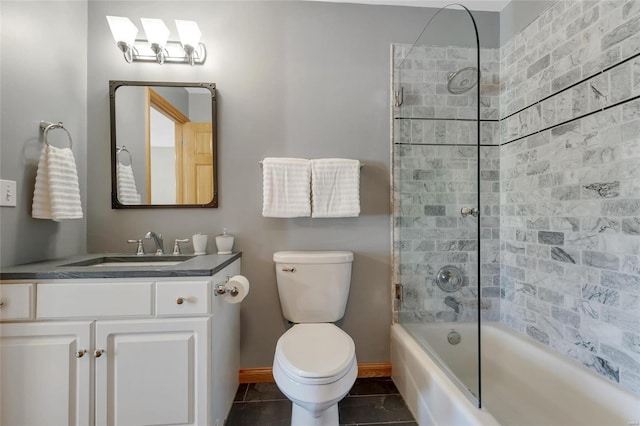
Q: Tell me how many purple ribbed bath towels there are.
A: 0